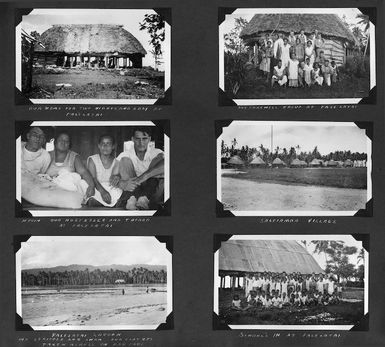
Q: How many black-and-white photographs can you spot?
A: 6